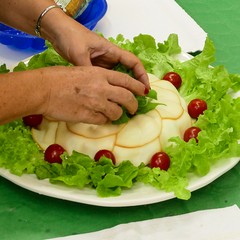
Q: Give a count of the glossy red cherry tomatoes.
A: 7